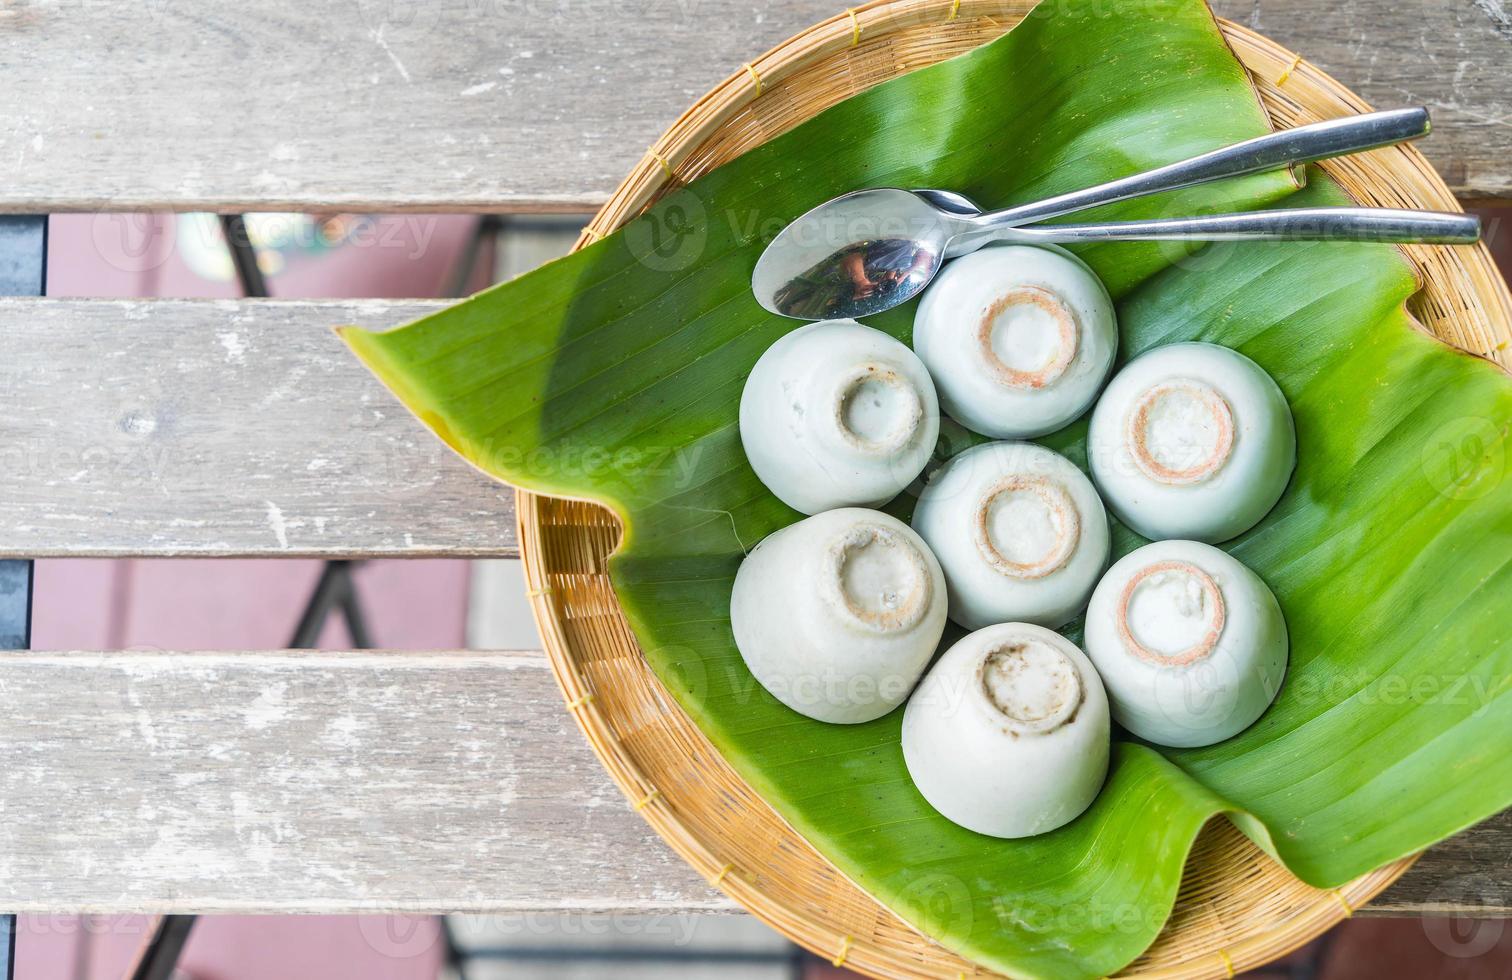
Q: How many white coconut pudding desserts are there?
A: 7